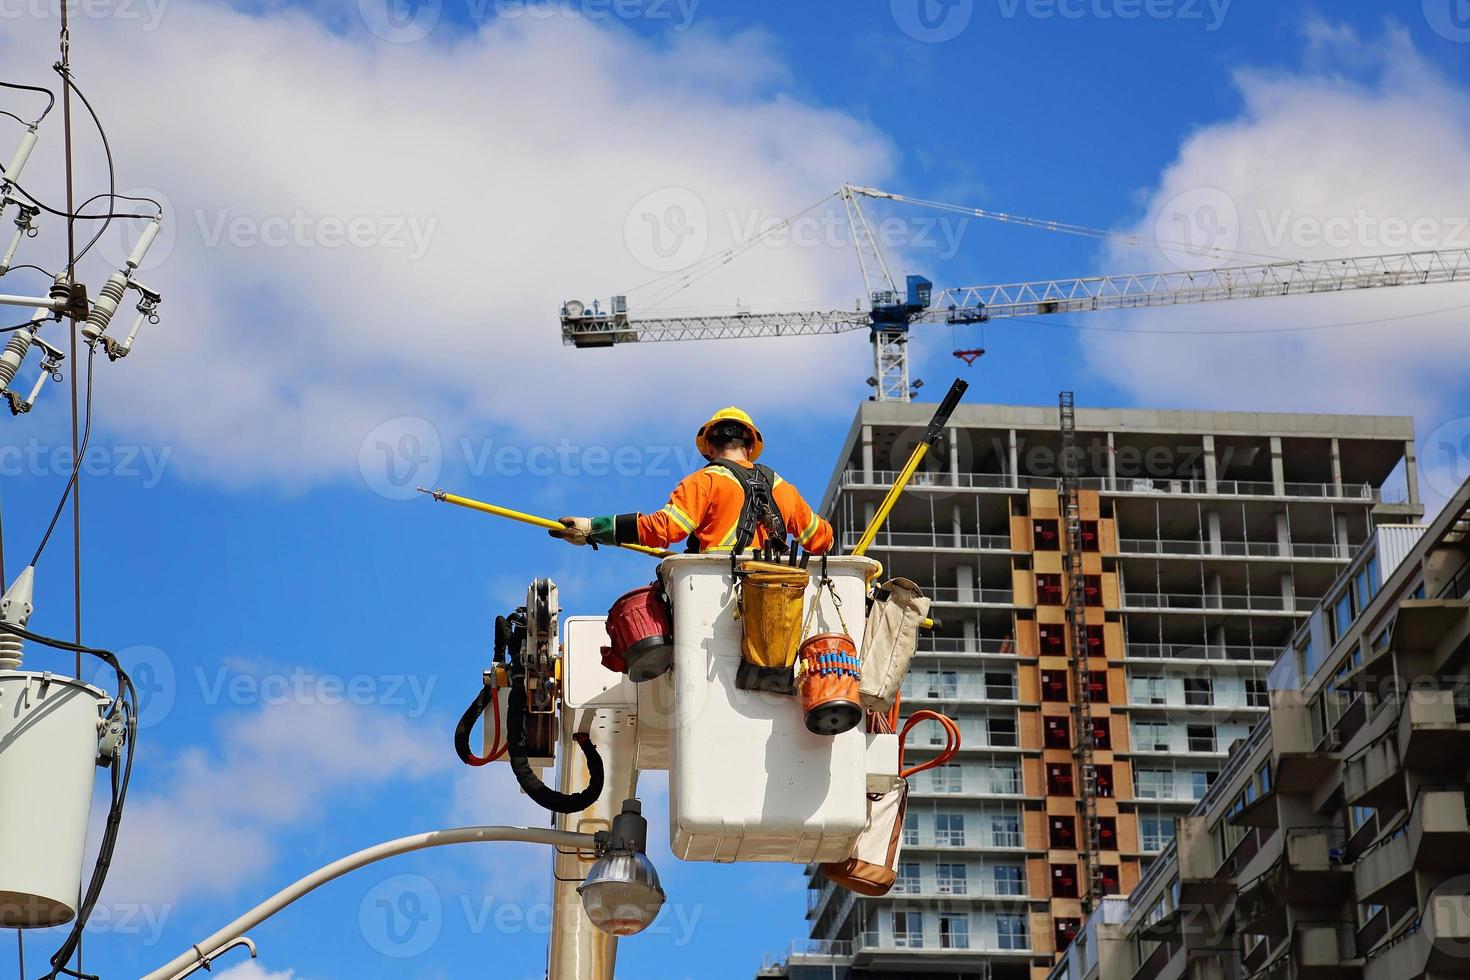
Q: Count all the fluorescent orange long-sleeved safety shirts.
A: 1